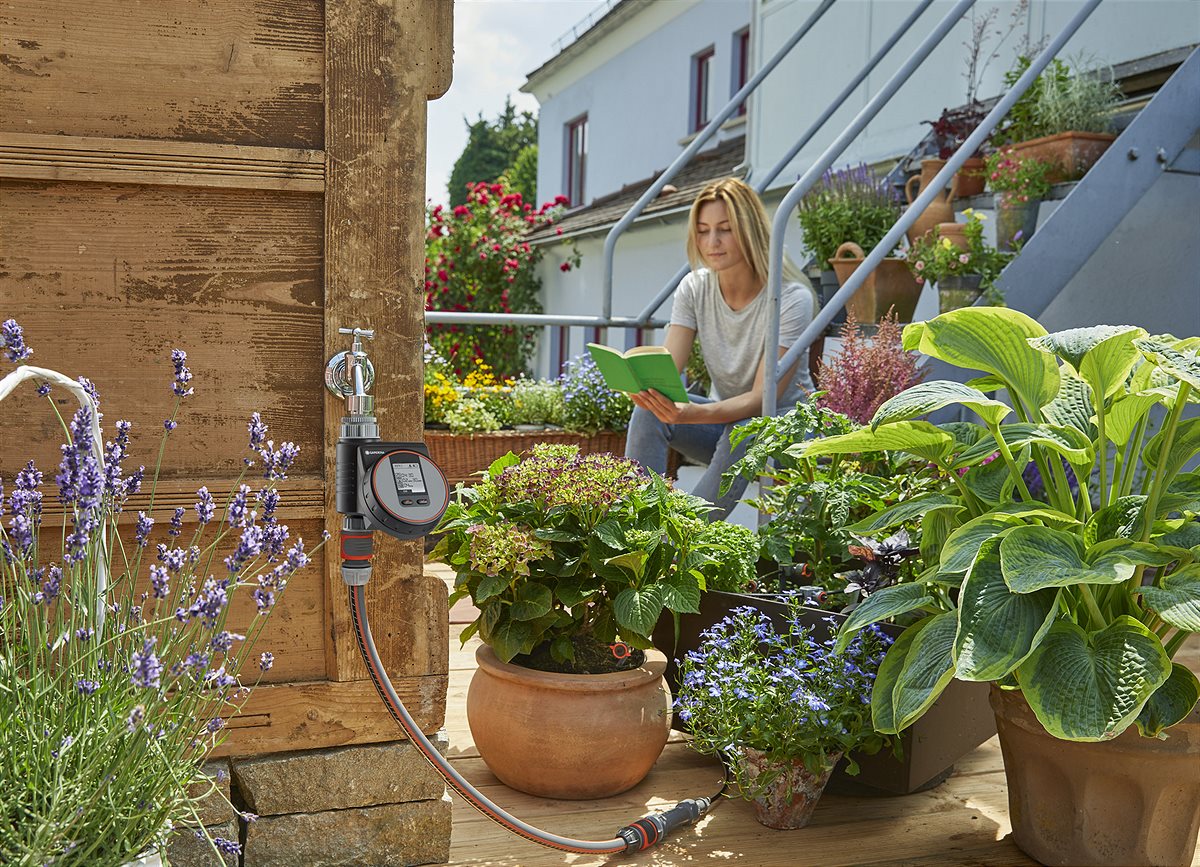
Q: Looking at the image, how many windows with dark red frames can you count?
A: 3